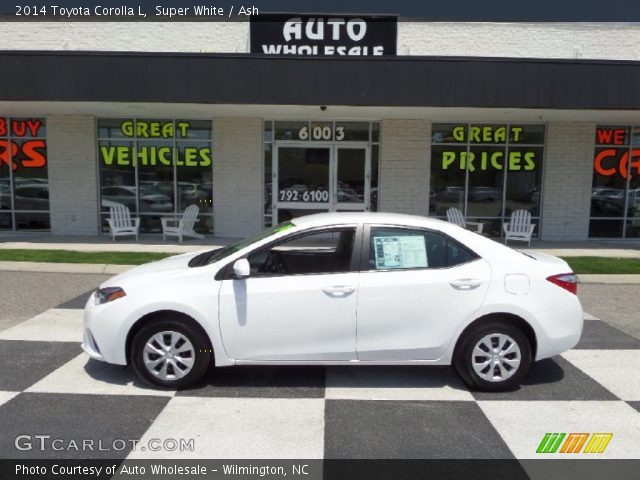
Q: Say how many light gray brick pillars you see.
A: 4